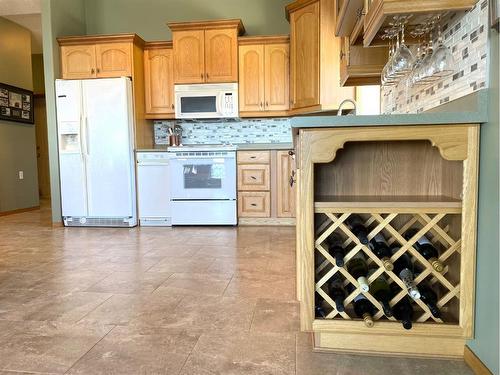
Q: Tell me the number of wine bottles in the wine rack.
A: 12